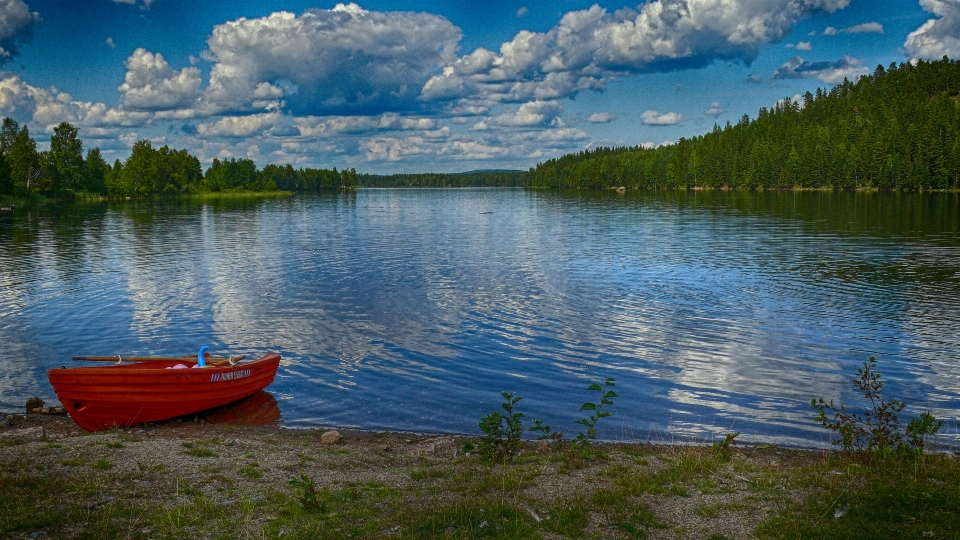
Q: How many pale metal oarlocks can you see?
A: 2